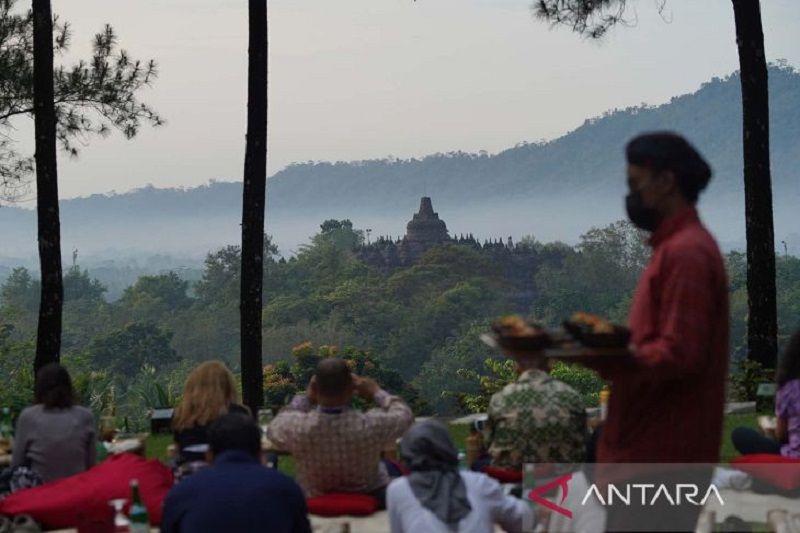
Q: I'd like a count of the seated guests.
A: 7